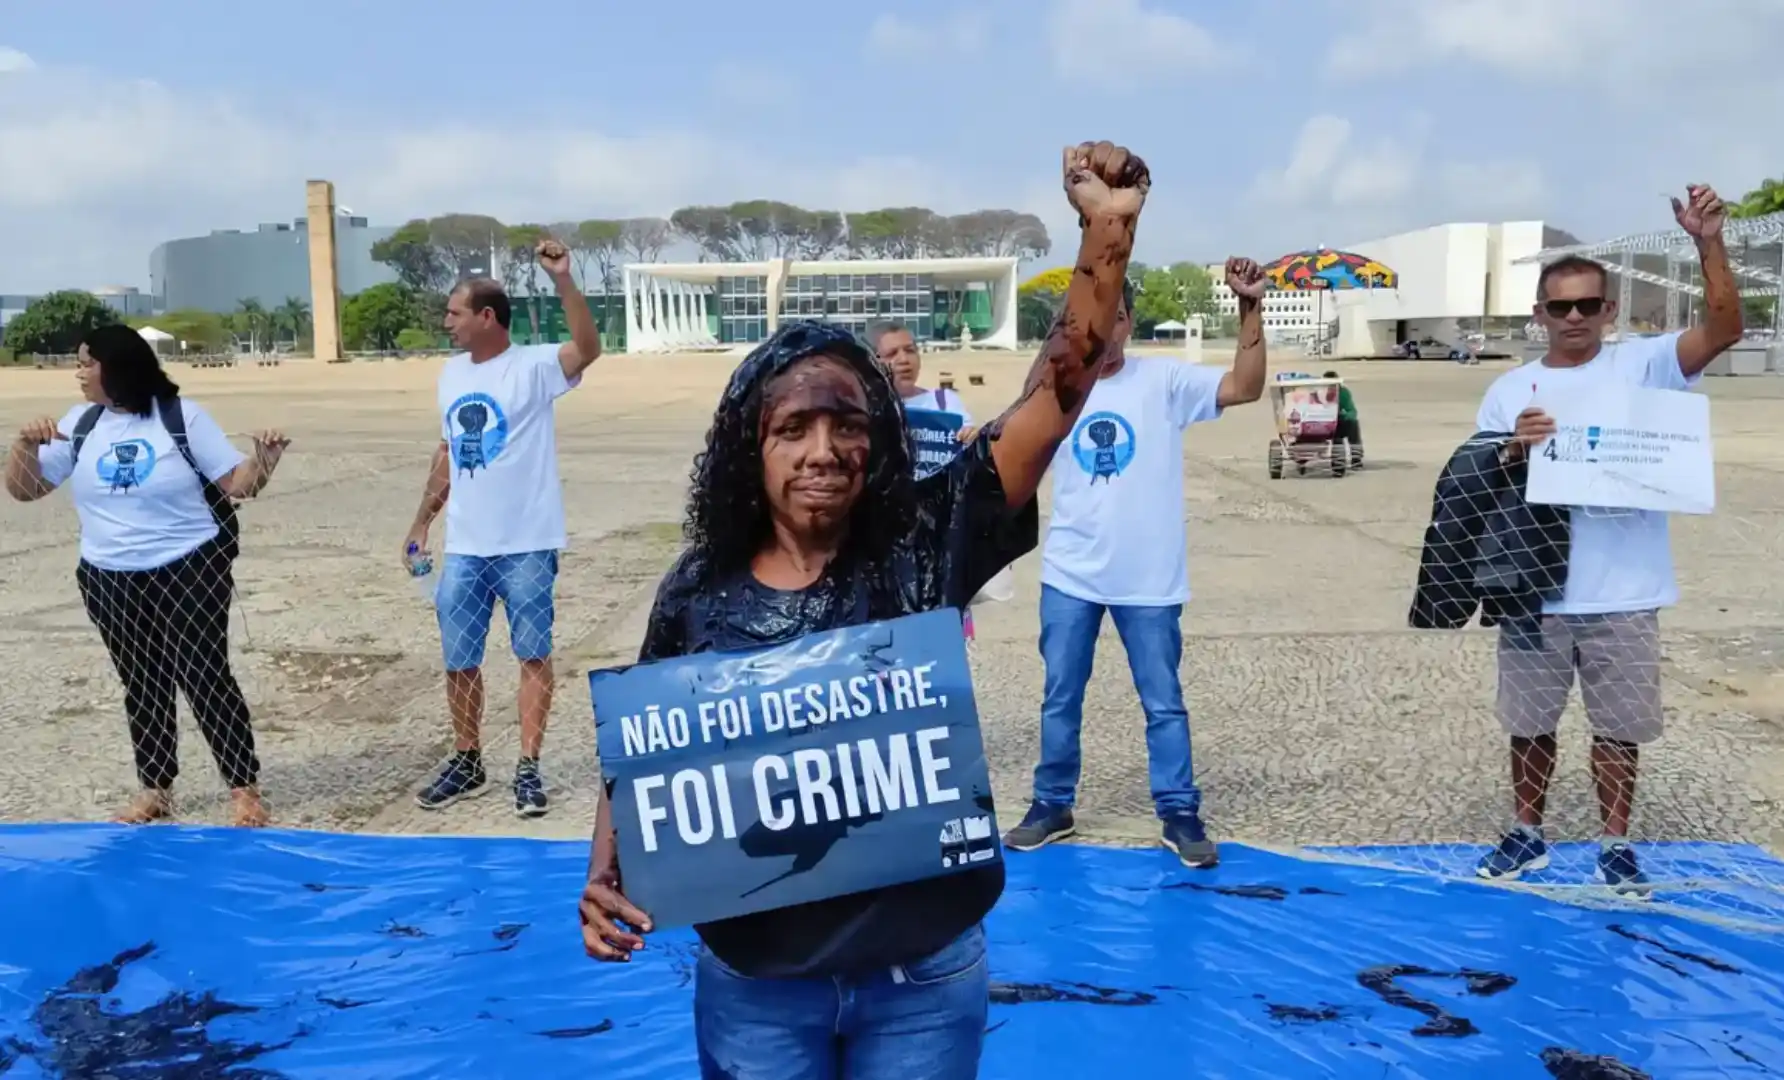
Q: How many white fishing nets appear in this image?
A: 2